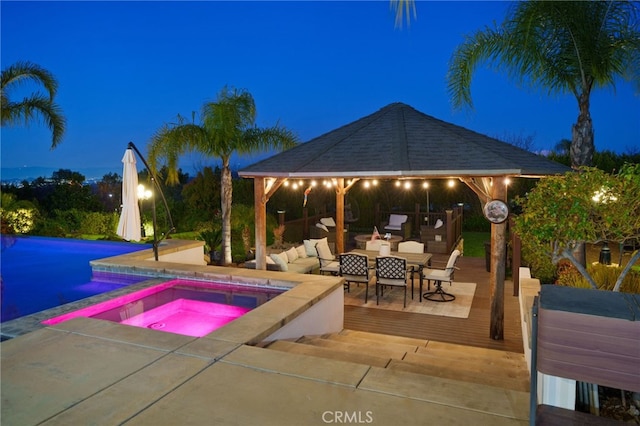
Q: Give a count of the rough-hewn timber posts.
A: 3